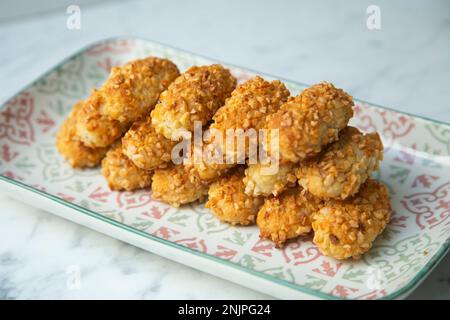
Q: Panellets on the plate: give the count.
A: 15